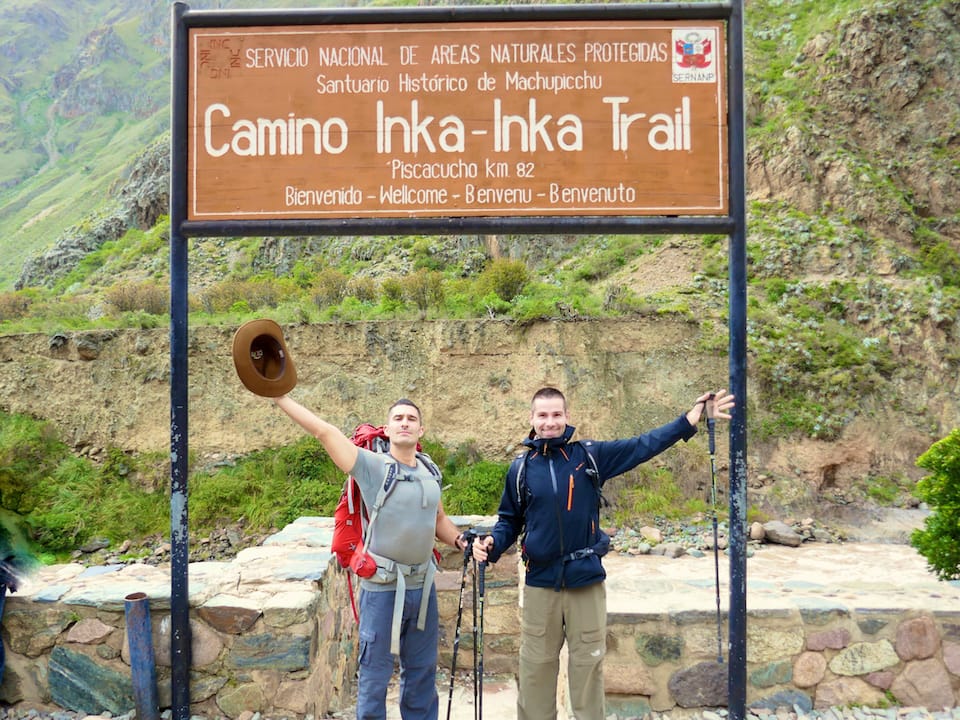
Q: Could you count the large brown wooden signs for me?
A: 1